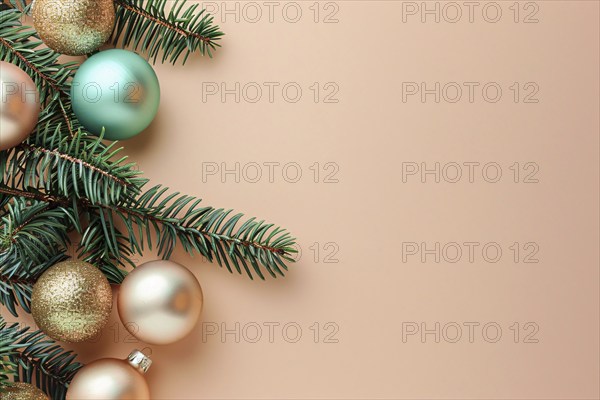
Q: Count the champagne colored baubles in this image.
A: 3